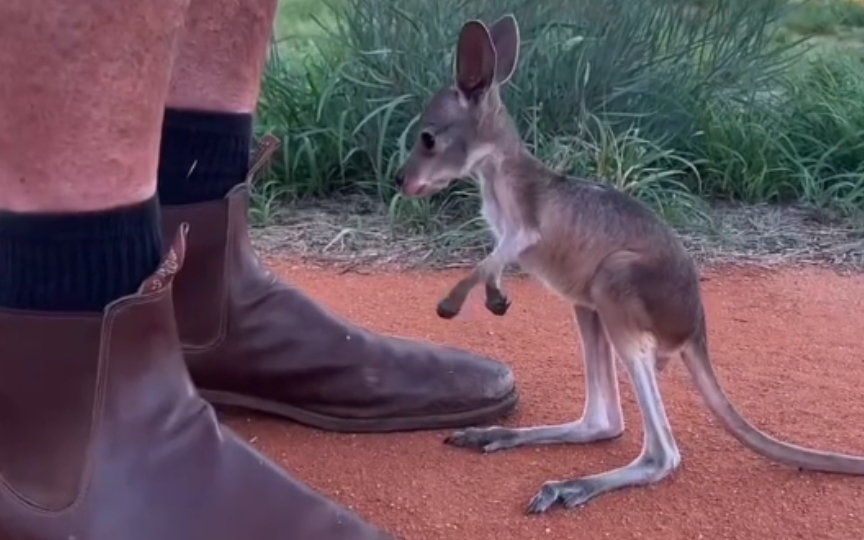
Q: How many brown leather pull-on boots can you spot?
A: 2